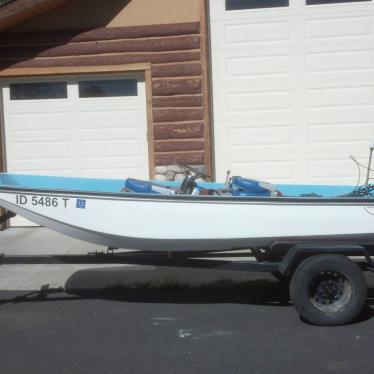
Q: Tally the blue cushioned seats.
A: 2